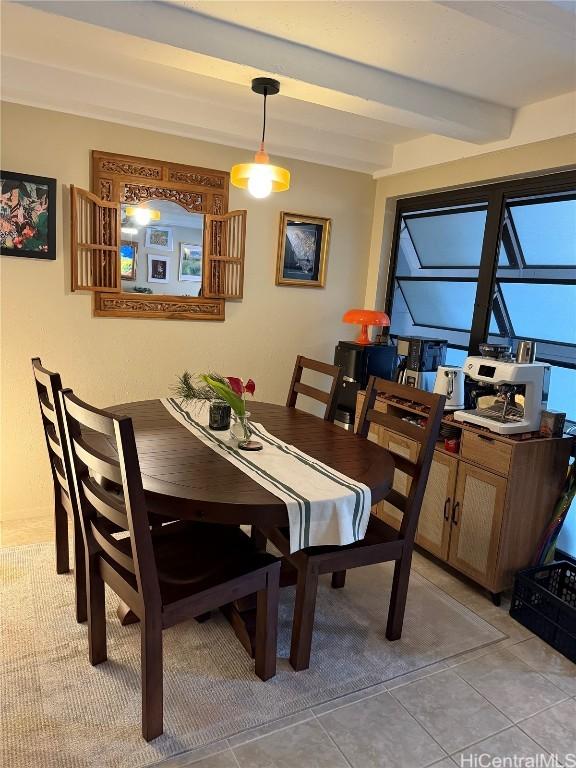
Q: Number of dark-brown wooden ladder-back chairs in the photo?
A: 4